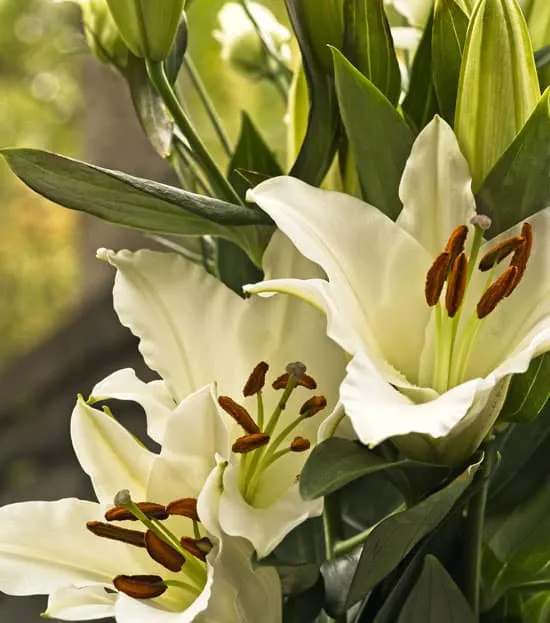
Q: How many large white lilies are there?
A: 3